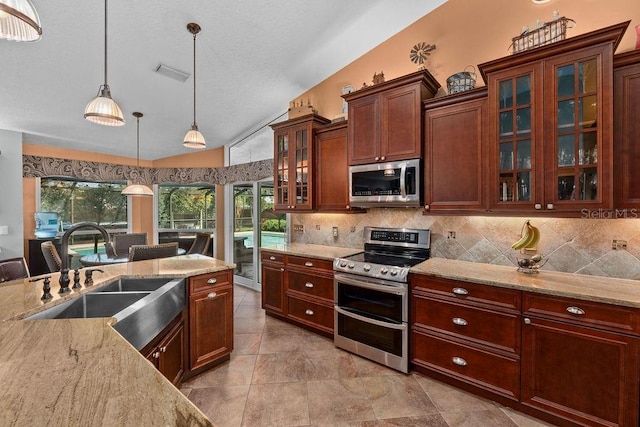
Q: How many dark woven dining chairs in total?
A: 4